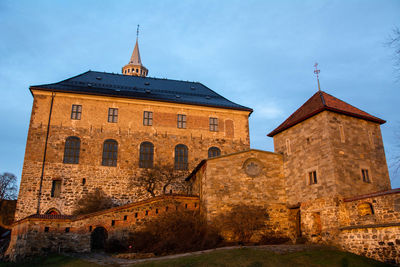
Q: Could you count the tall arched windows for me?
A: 5